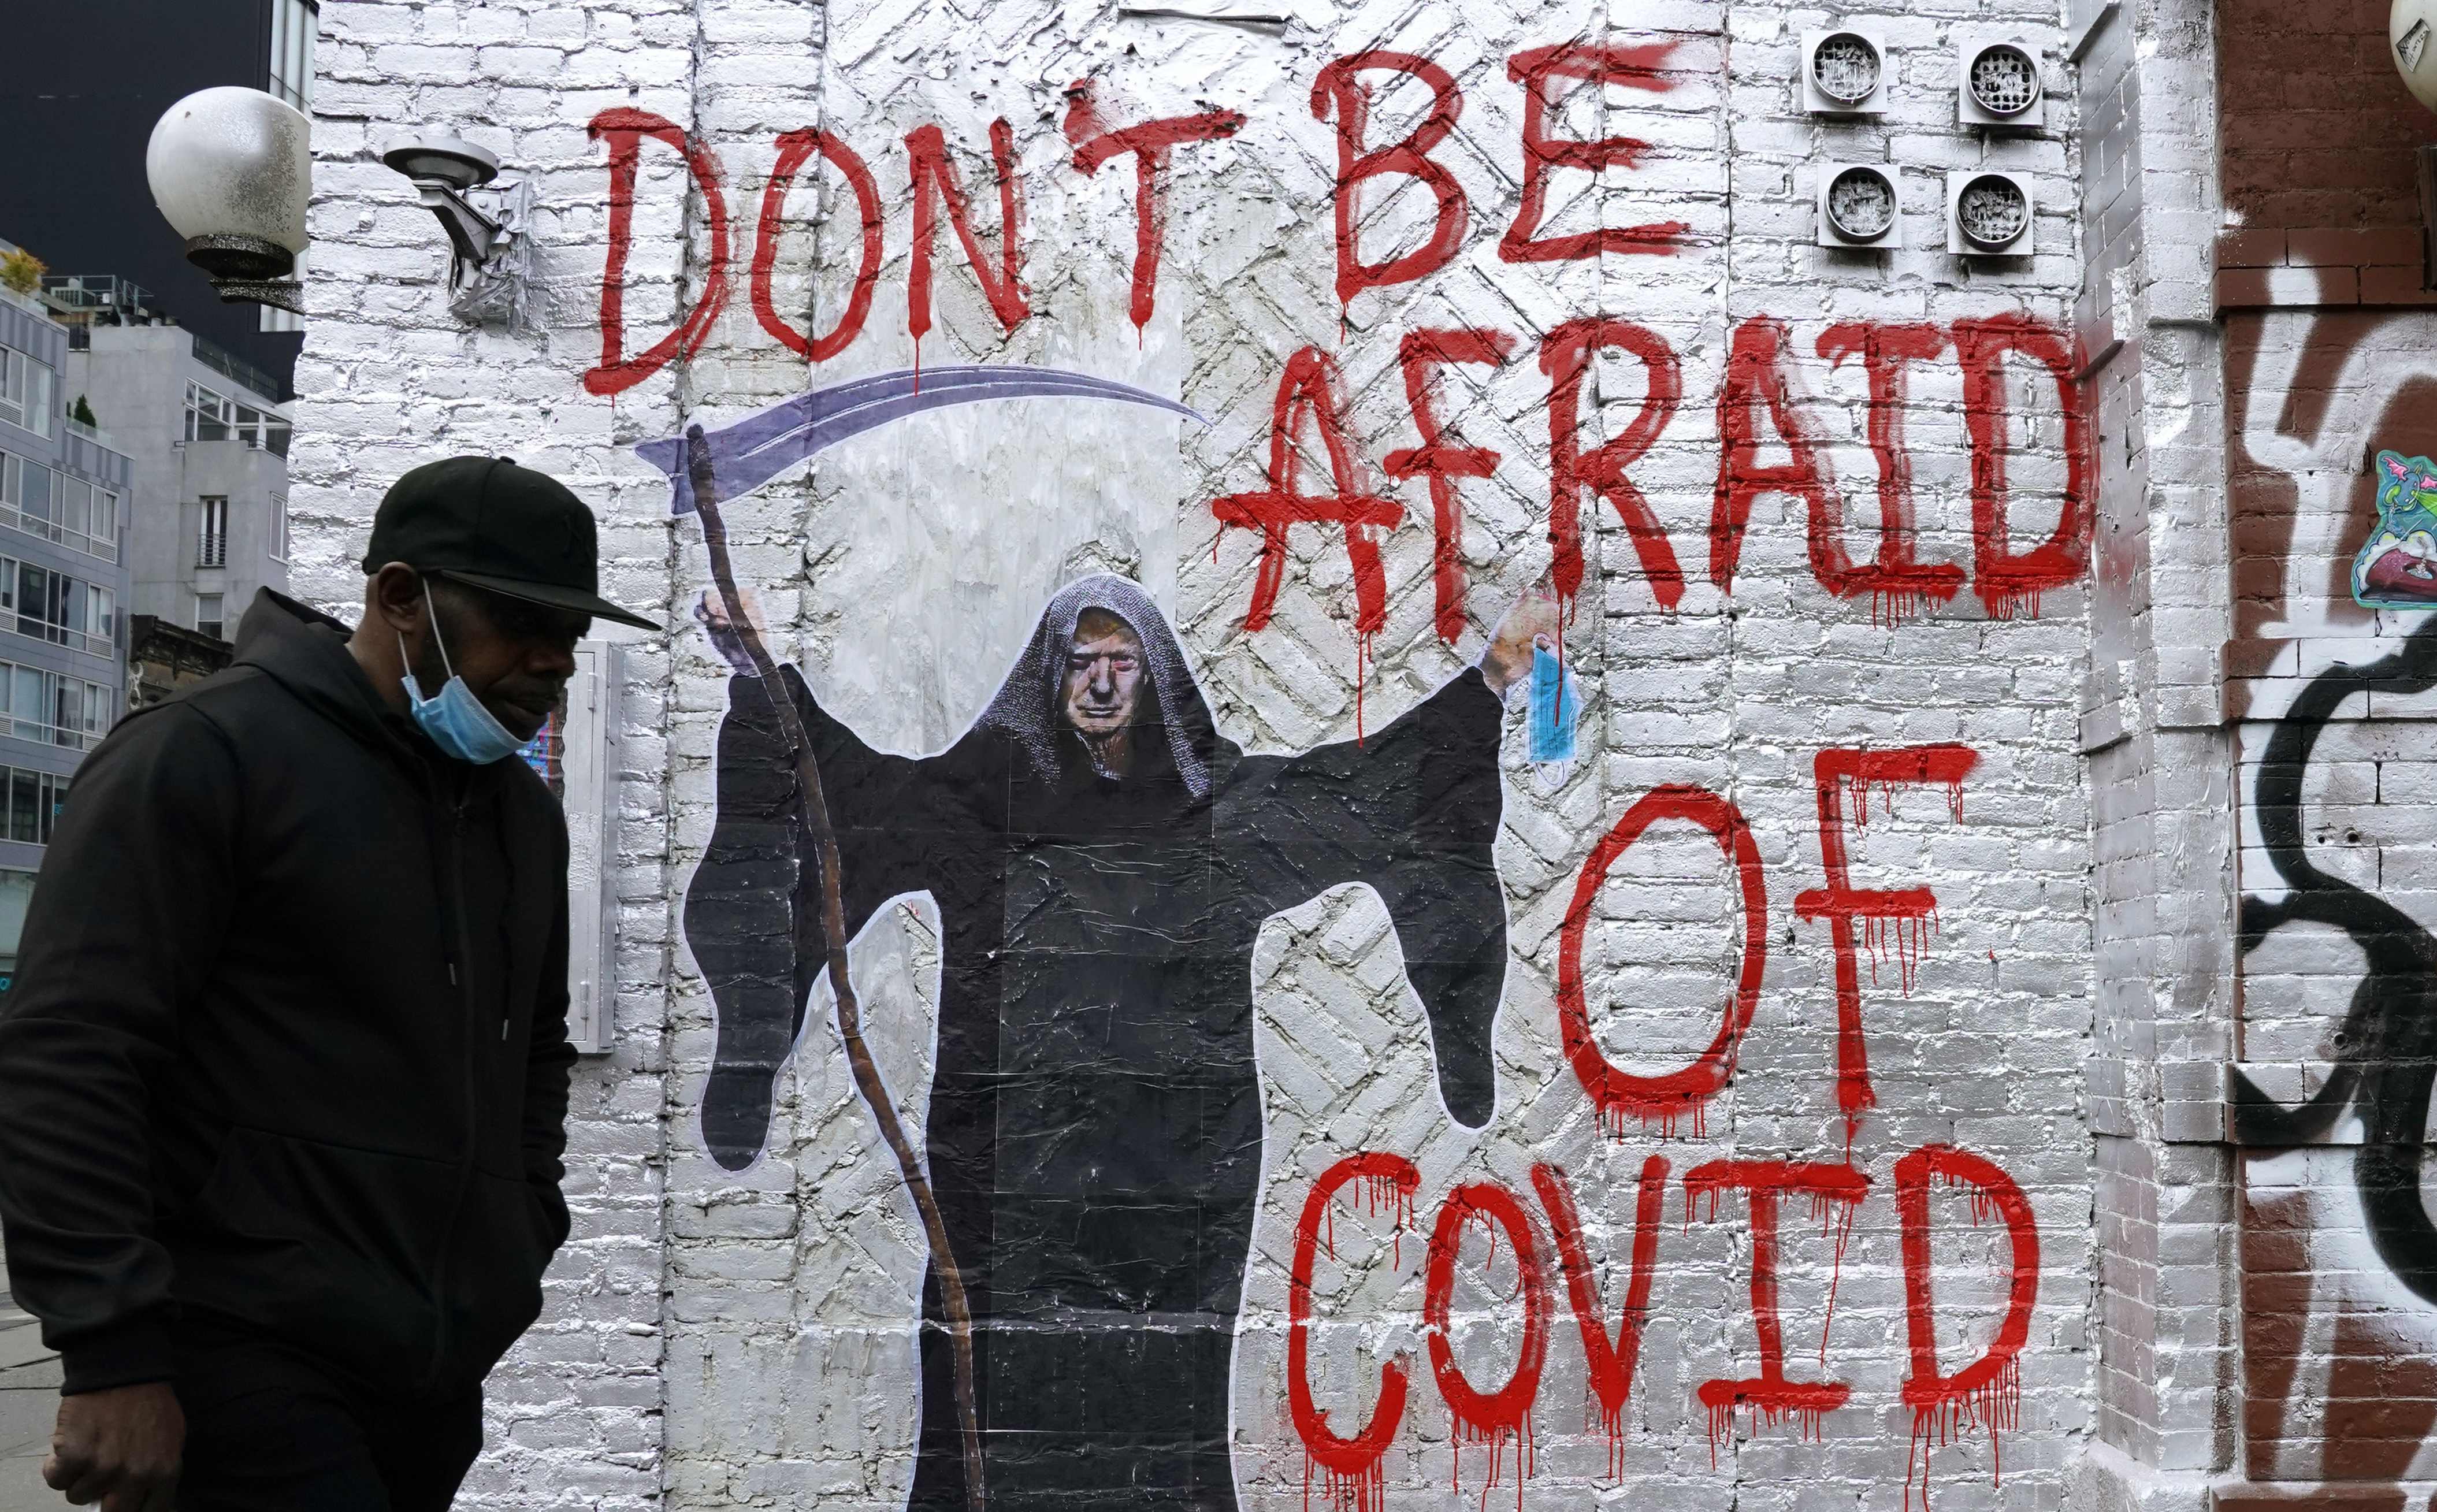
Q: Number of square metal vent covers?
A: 4